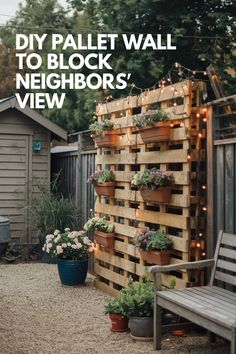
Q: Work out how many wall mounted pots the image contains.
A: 6